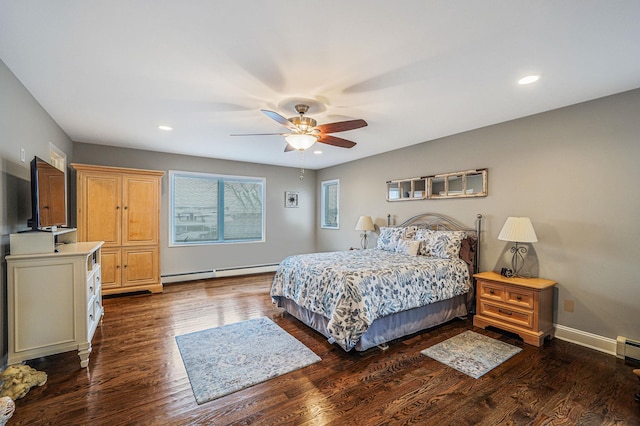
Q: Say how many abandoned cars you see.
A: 0